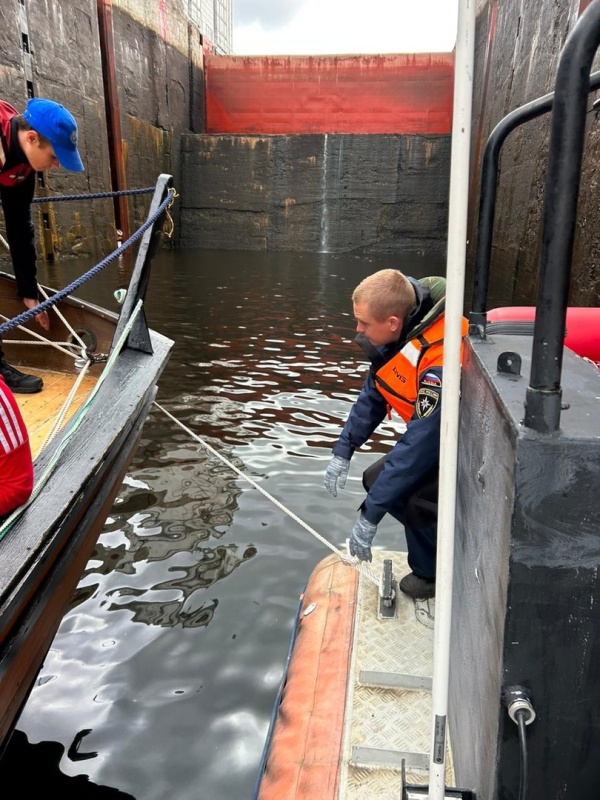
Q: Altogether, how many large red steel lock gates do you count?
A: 1